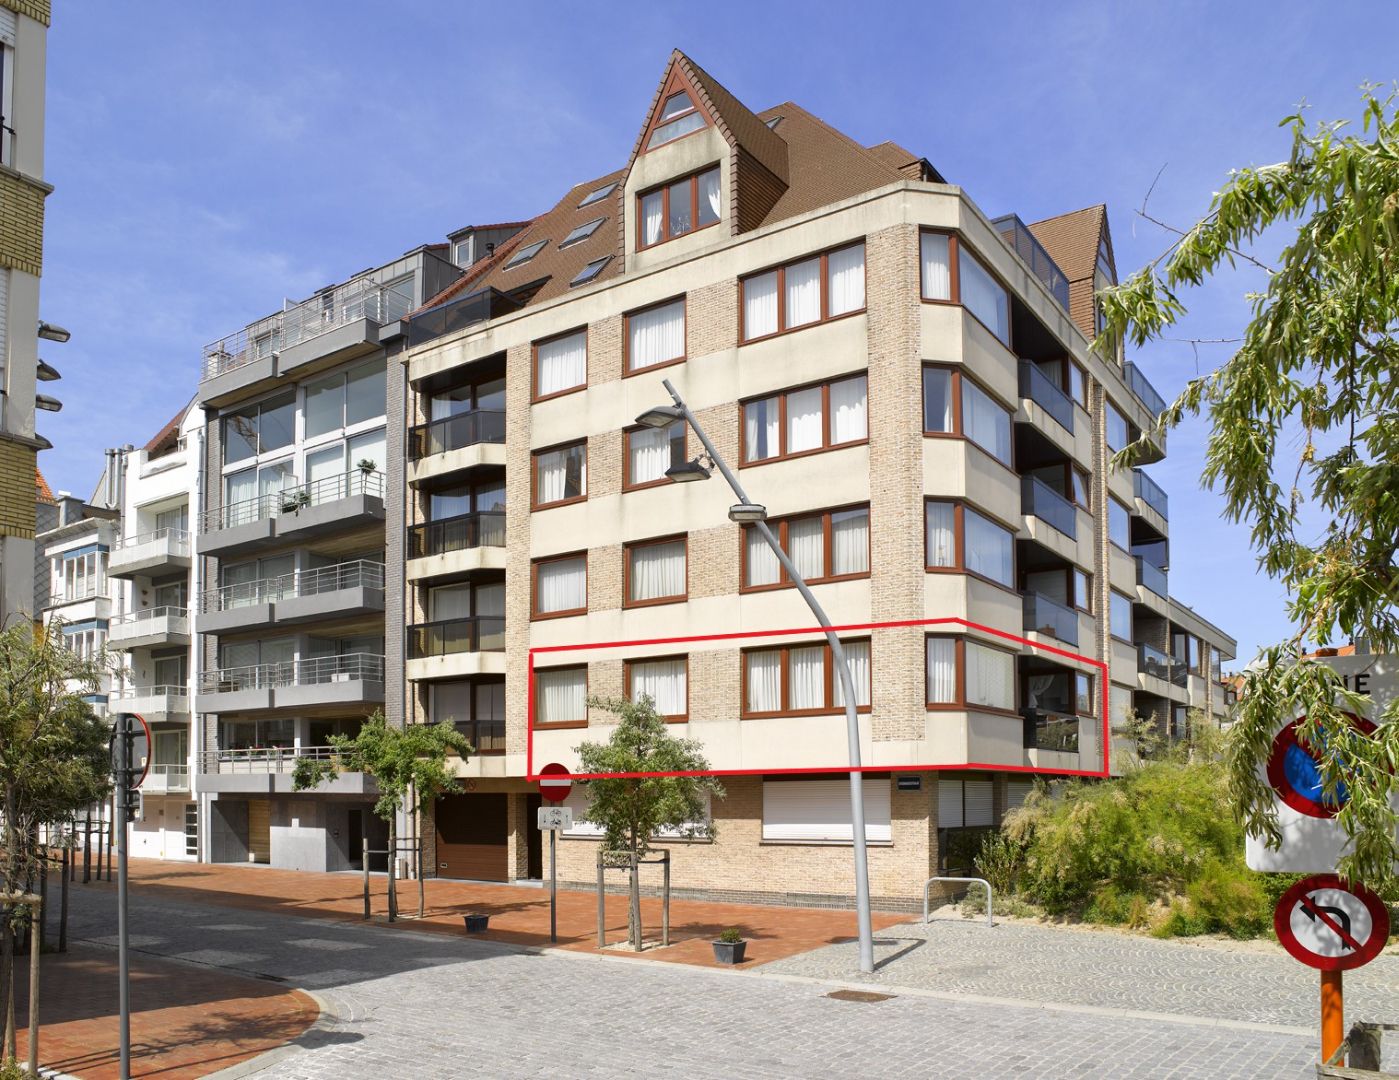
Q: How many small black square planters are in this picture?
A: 2